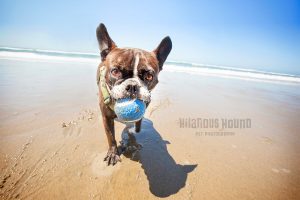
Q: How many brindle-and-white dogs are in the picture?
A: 1